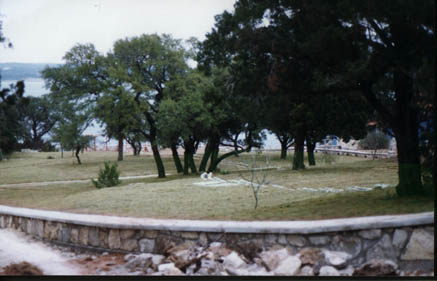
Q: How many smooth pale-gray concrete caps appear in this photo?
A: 1